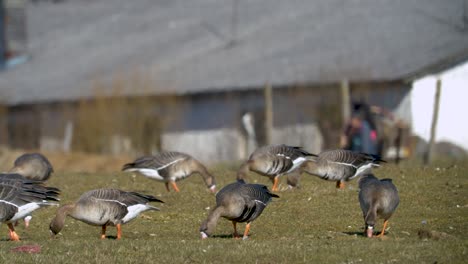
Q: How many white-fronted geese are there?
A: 8